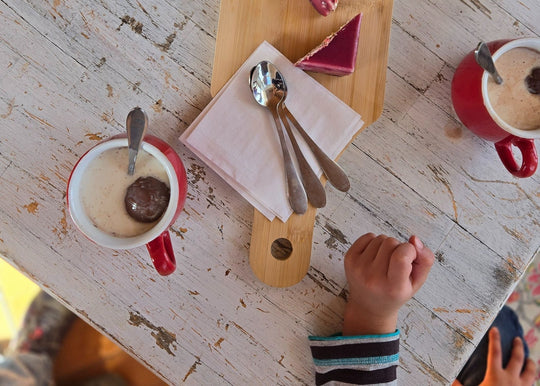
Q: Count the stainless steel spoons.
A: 5